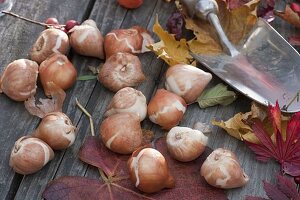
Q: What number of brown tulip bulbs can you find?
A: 15